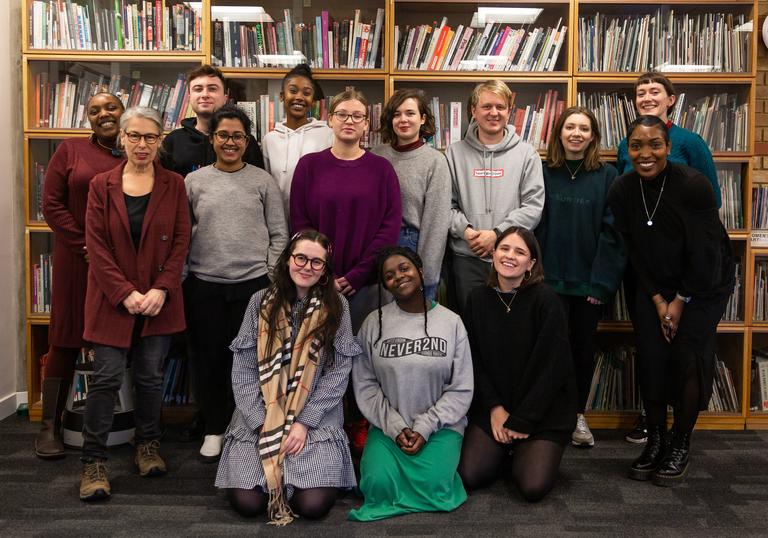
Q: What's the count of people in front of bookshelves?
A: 14